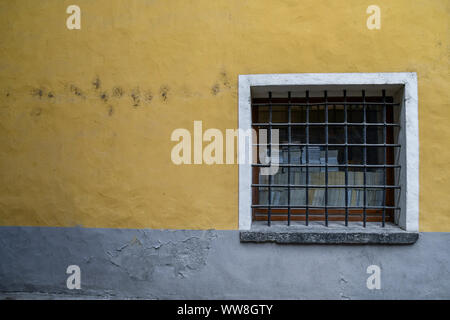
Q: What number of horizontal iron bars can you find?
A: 6